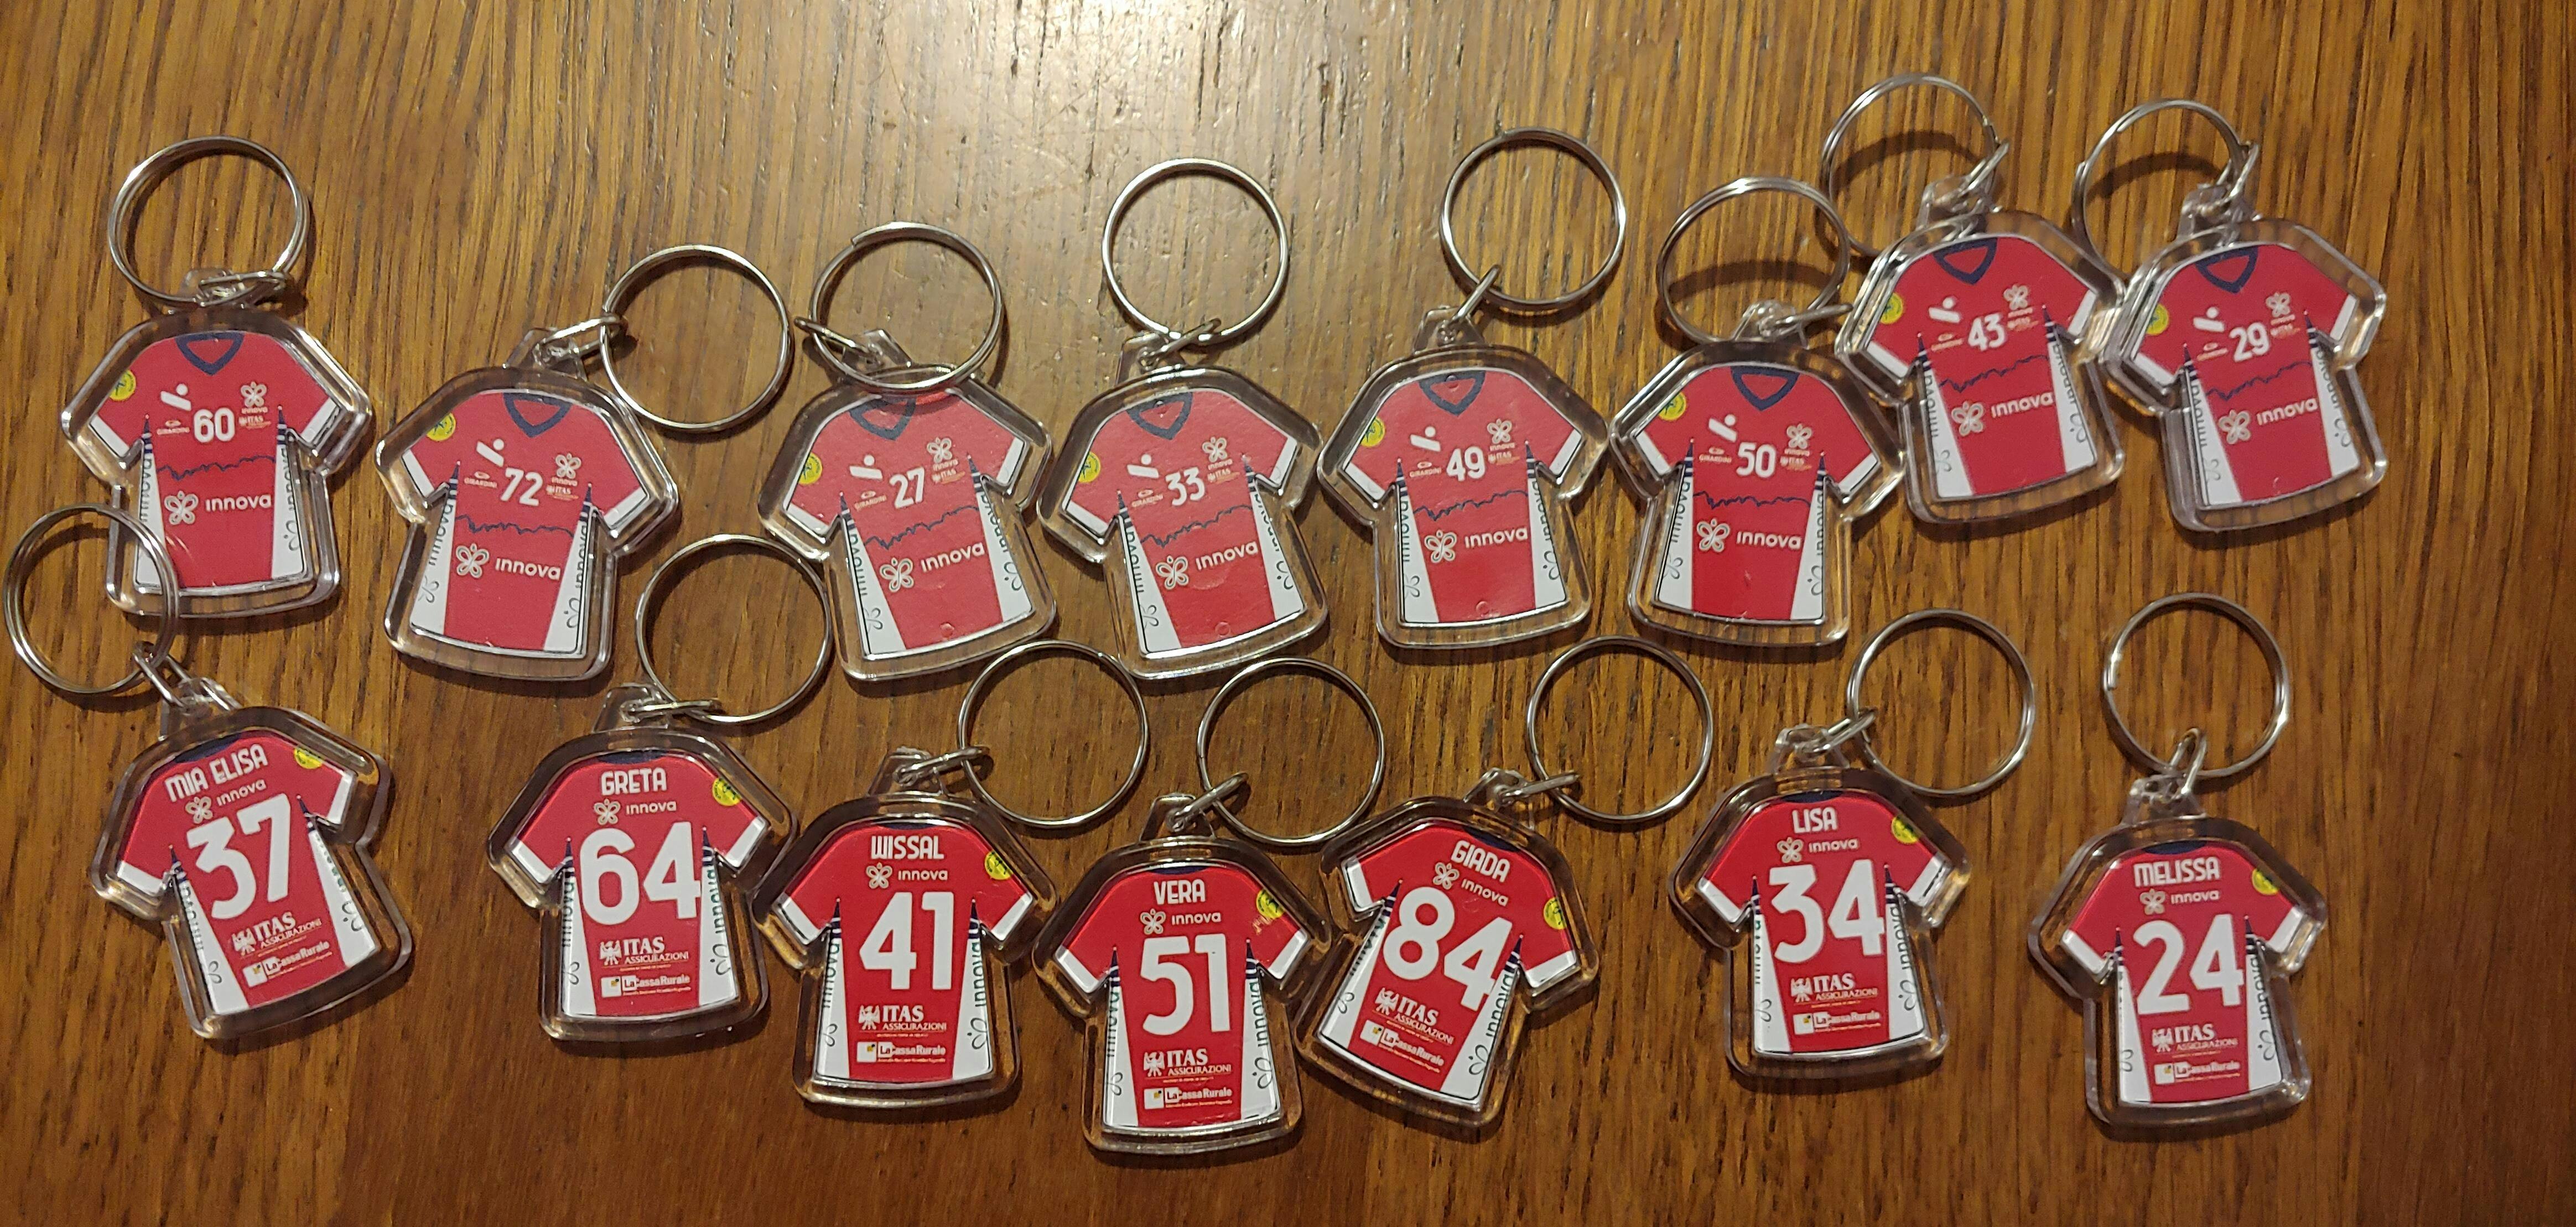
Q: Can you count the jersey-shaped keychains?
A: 15